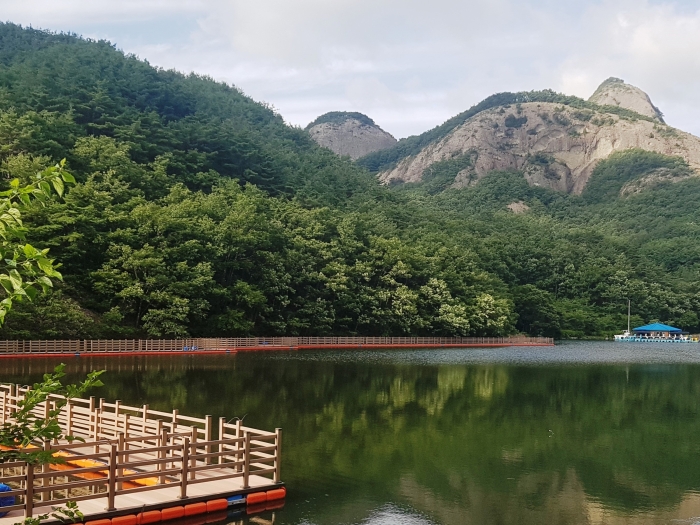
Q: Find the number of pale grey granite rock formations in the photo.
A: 3